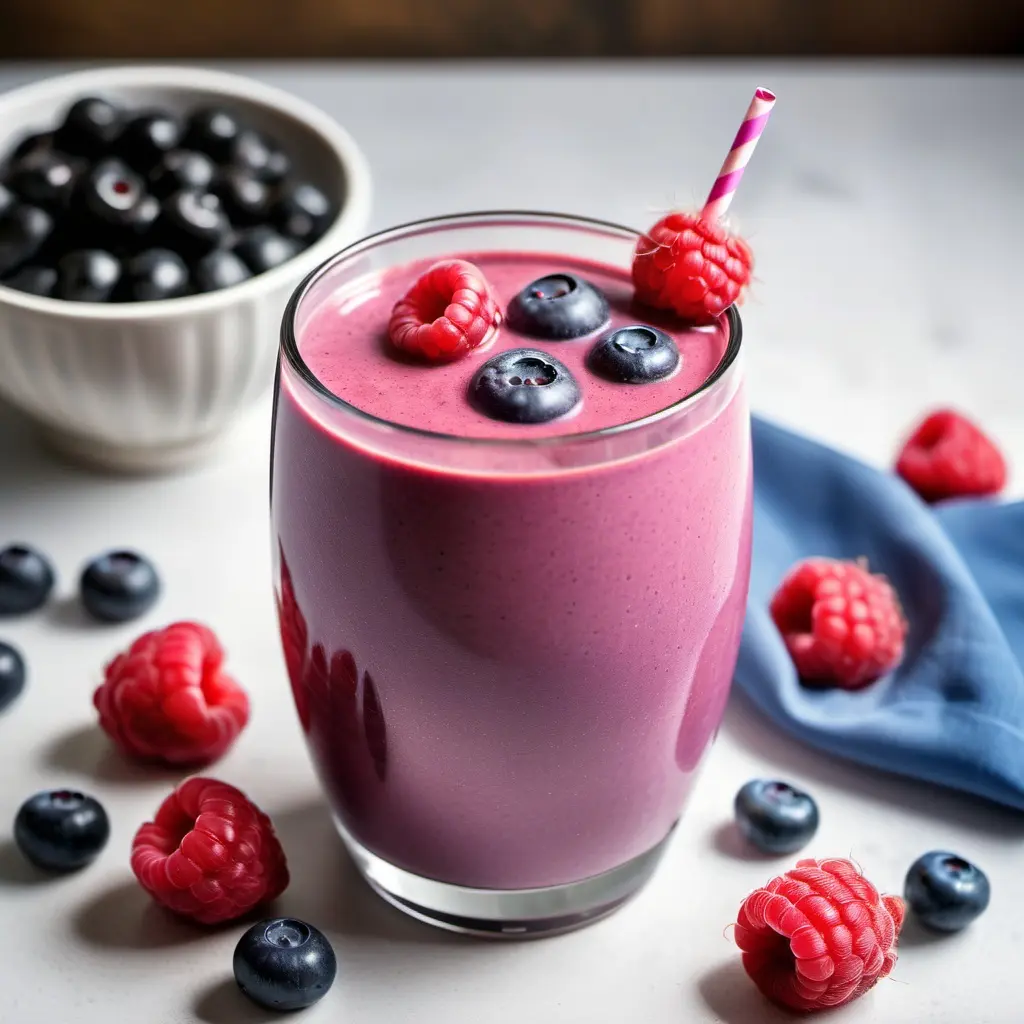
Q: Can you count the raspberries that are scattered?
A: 5